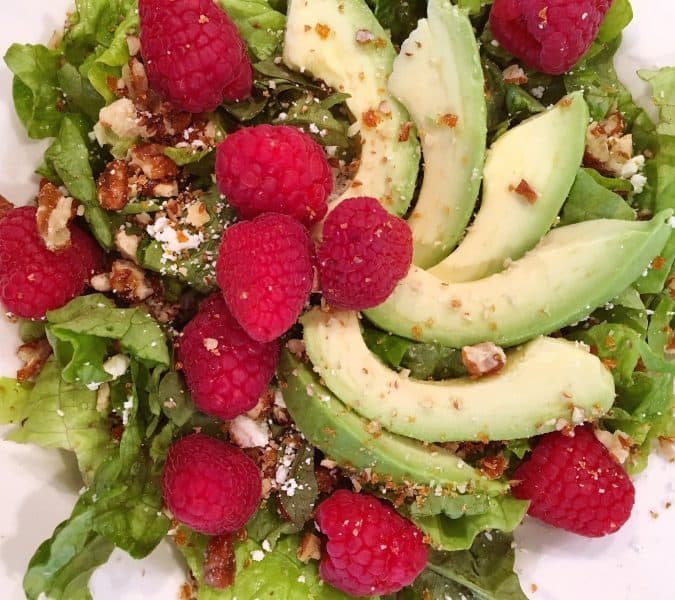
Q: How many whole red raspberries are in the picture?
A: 10